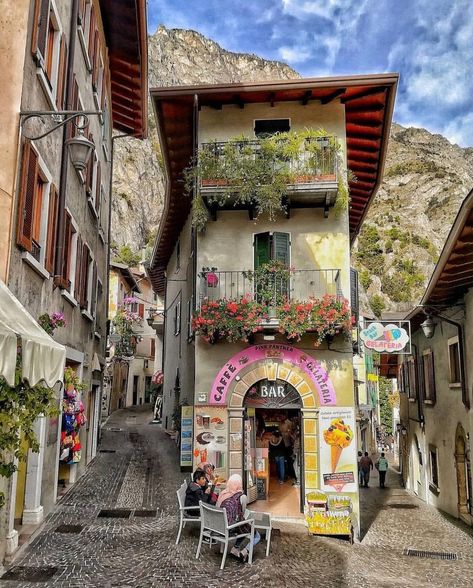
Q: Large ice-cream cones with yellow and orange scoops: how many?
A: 1